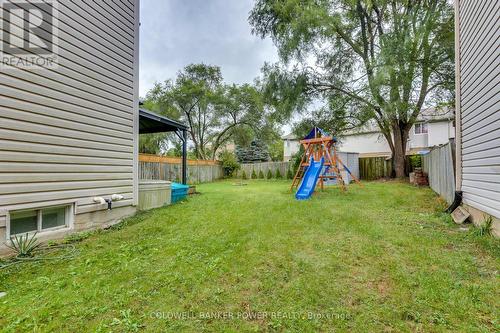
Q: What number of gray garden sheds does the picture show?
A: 1